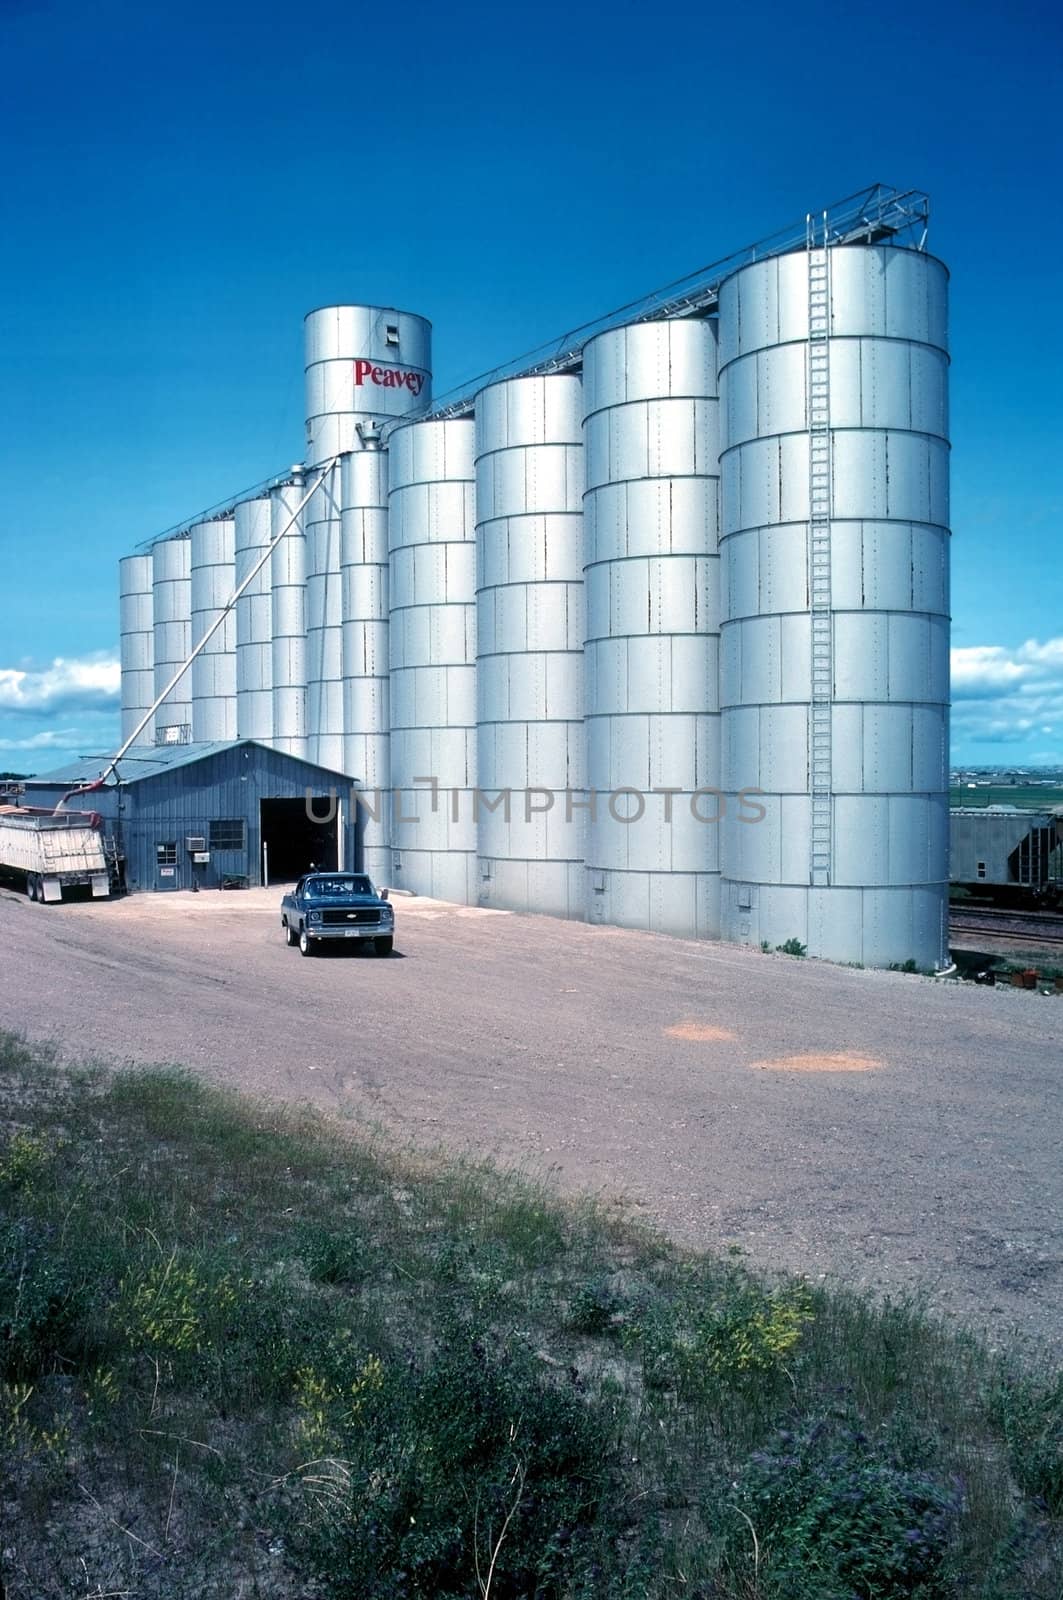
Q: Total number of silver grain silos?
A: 11